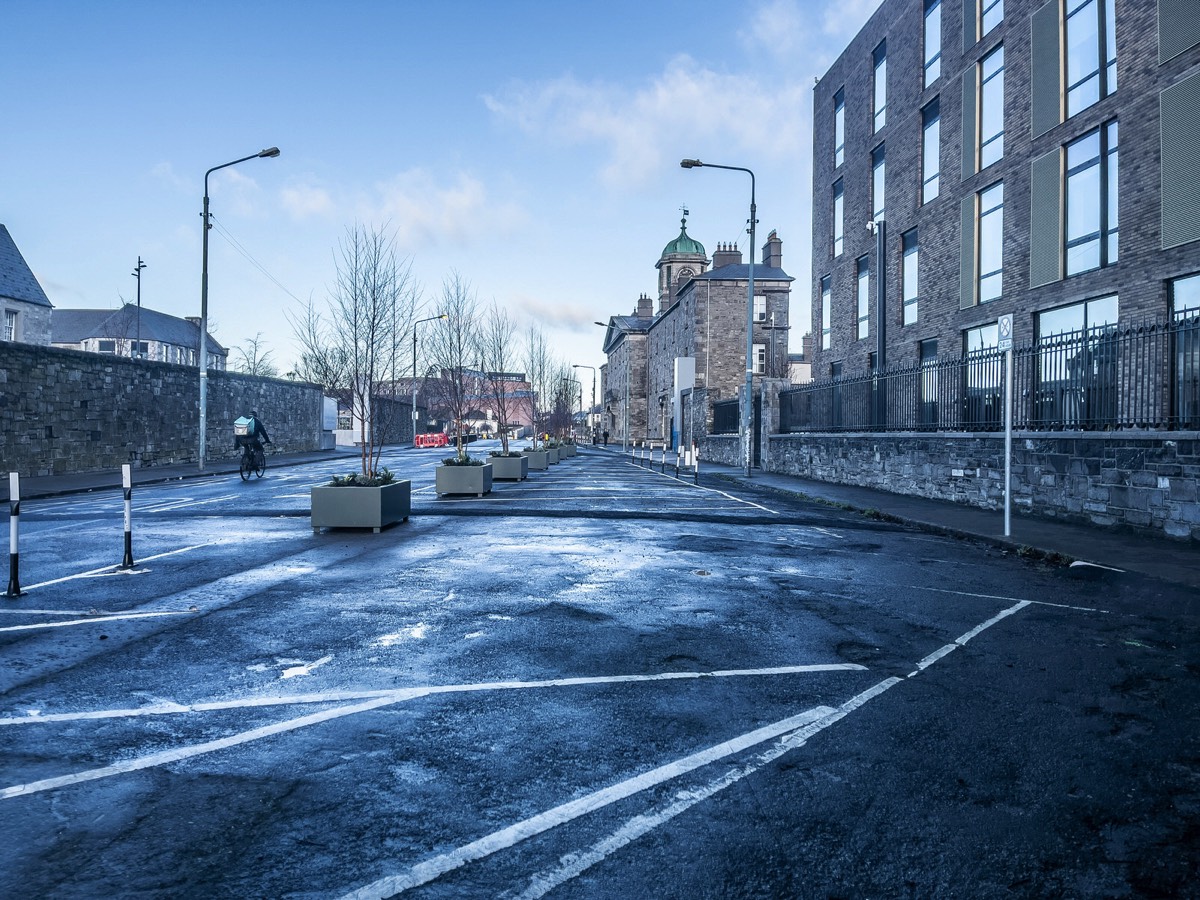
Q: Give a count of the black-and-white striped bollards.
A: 8